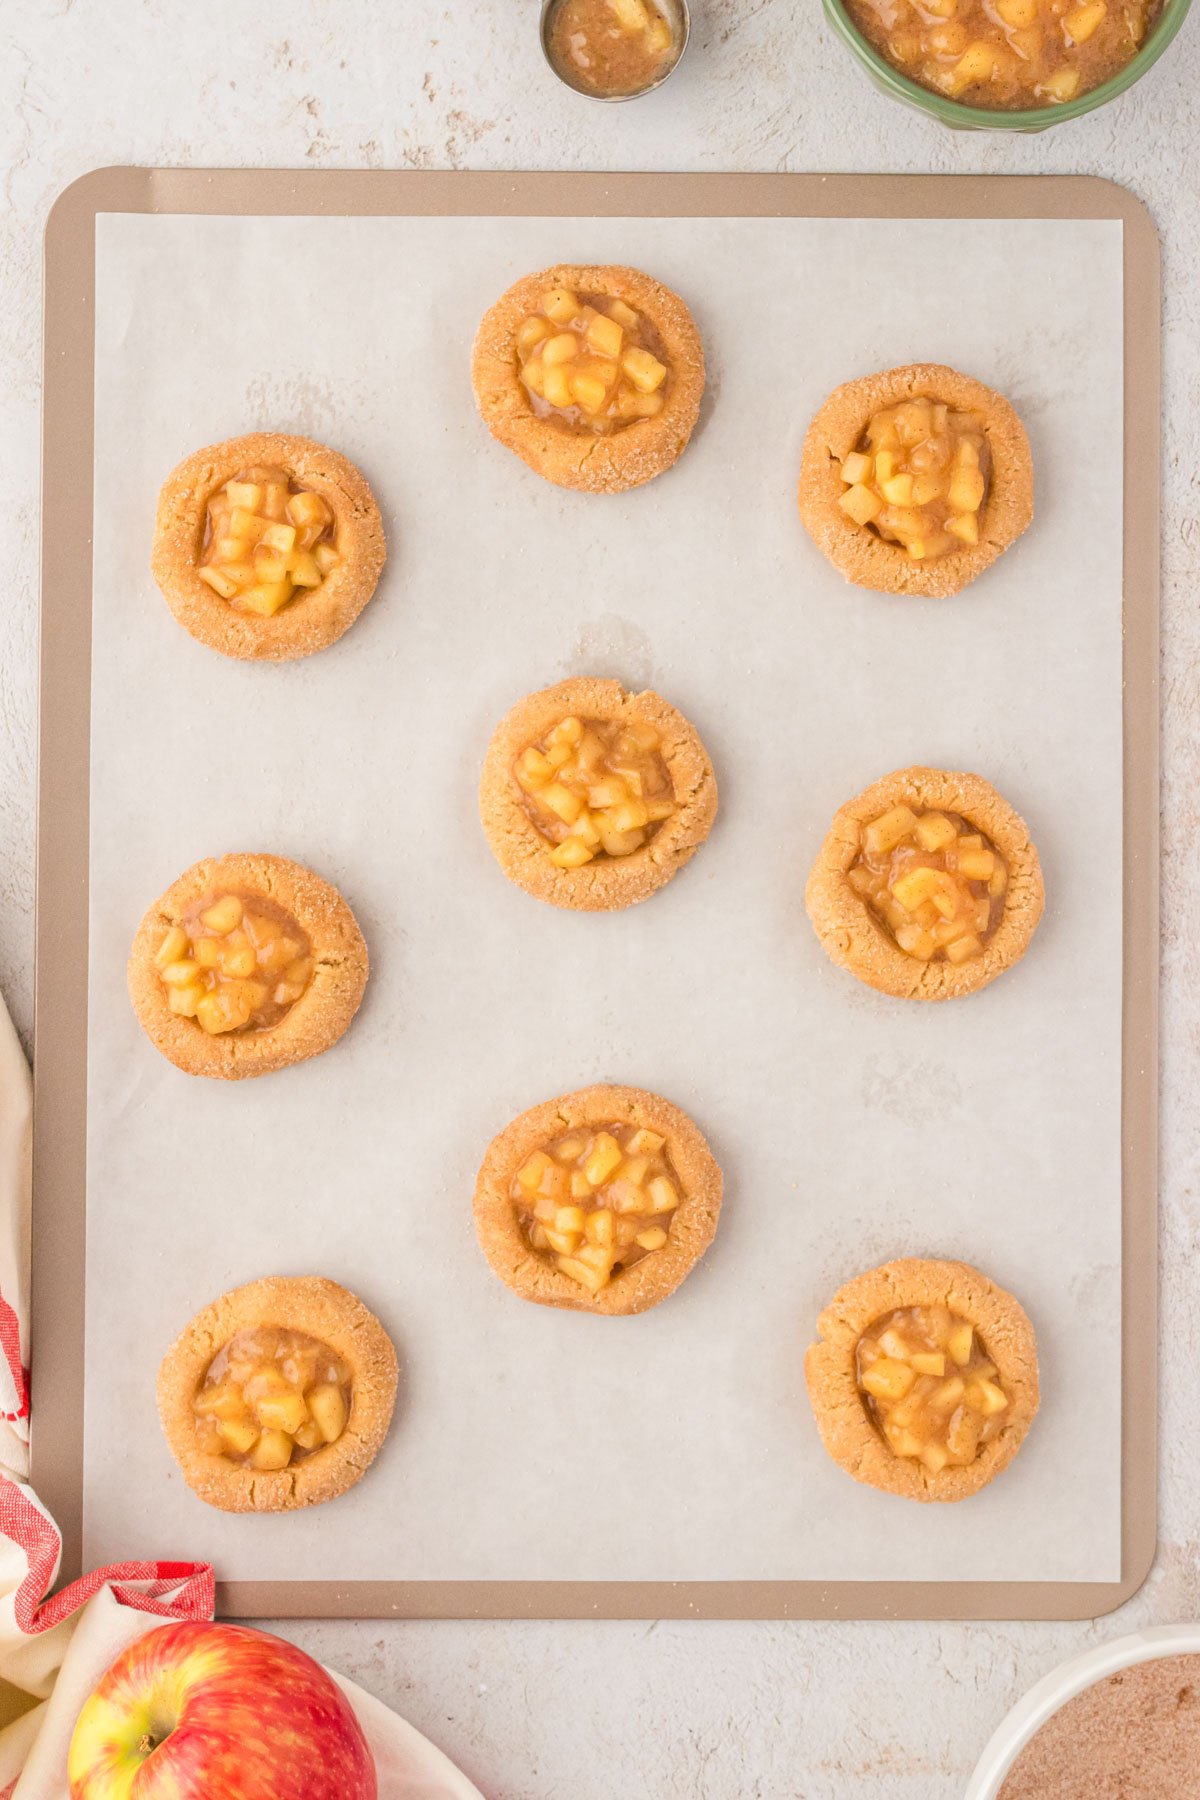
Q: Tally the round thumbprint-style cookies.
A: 9